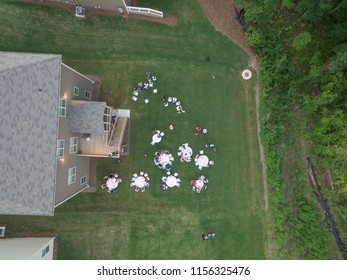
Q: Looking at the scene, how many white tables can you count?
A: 8